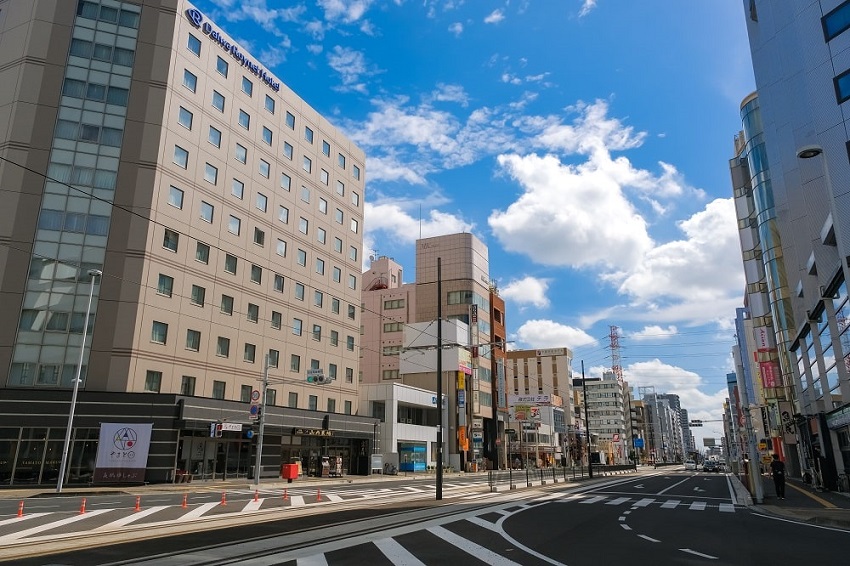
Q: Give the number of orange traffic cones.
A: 8